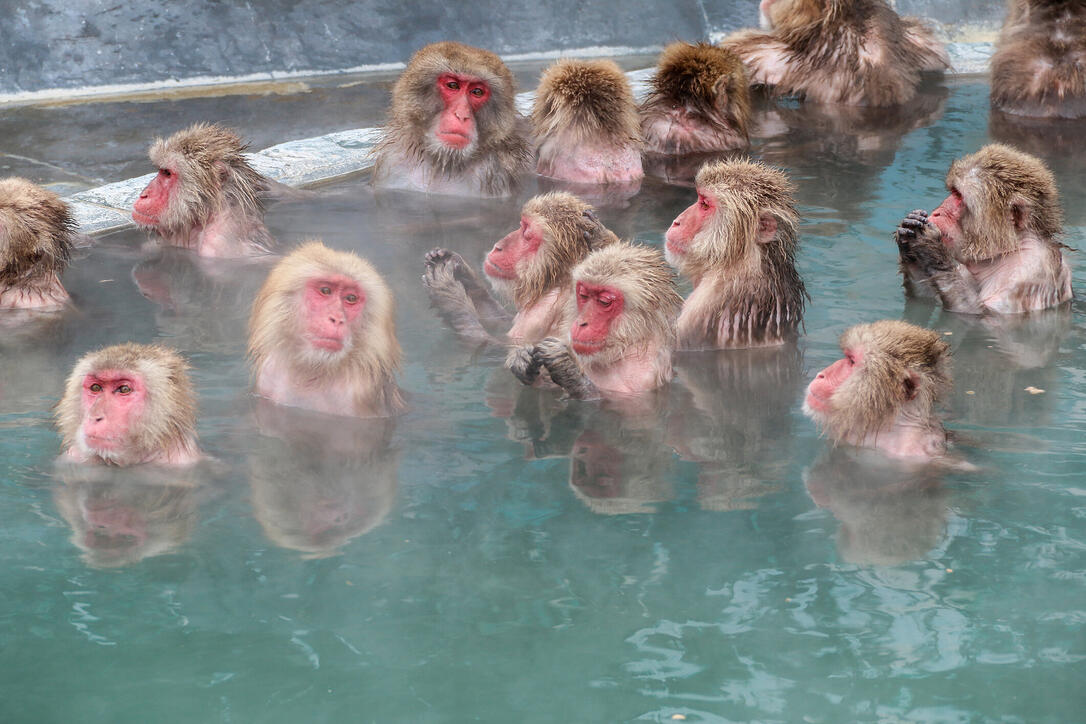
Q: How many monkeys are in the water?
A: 14